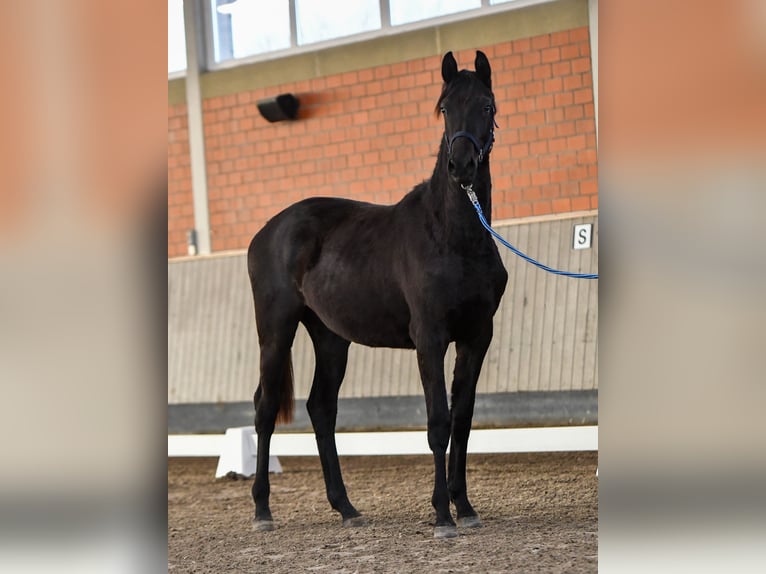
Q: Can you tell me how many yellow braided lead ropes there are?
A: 0